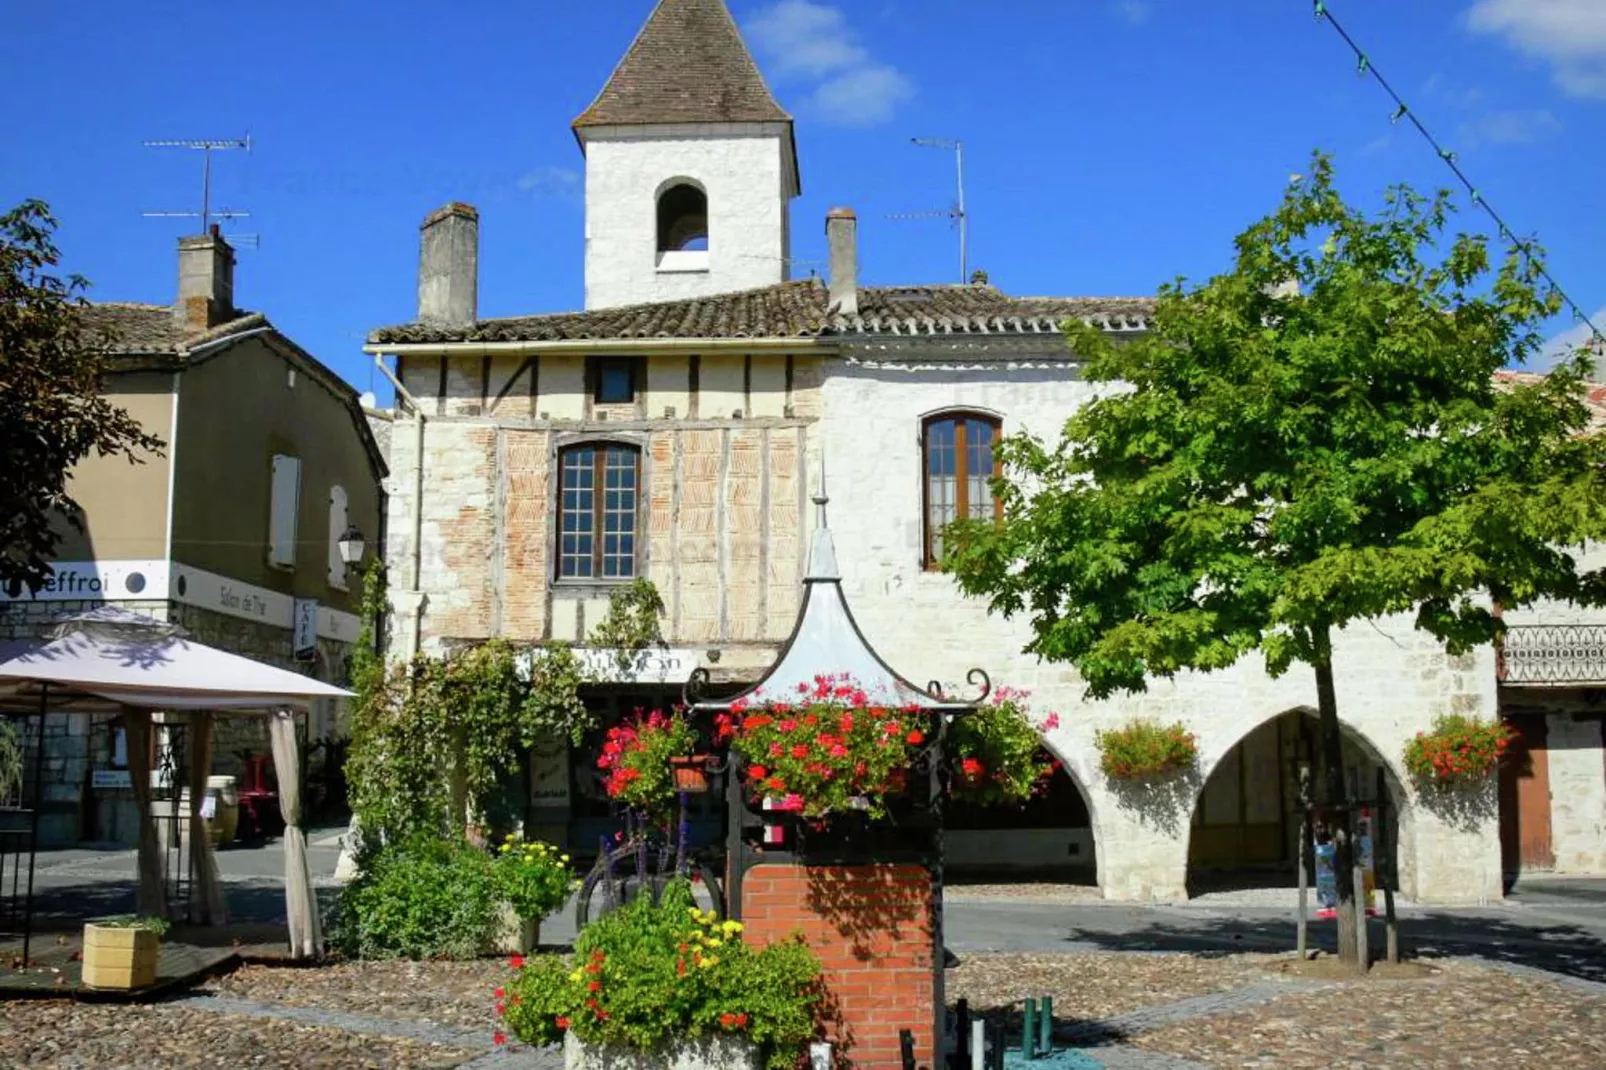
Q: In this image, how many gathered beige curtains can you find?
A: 3